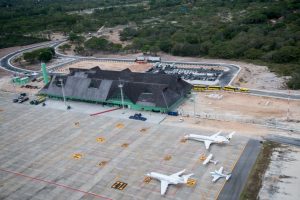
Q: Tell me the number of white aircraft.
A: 4